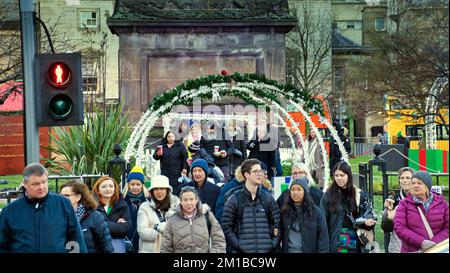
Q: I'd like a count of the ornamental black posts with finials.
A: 2